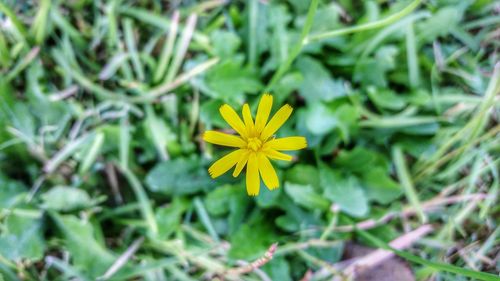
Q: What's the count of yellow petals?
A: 11